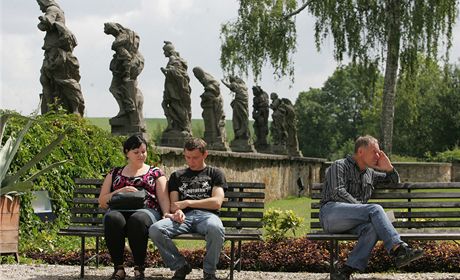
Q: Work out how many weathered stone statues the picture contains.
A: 8